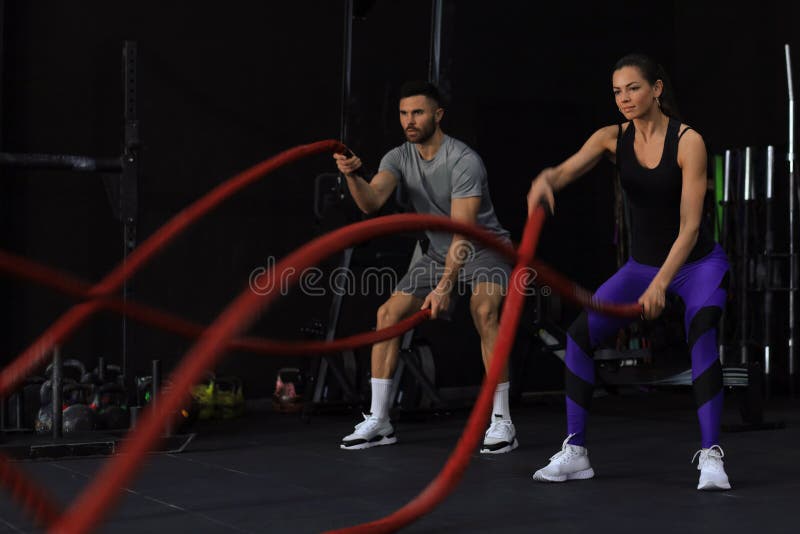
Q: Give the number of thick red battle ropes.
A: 4